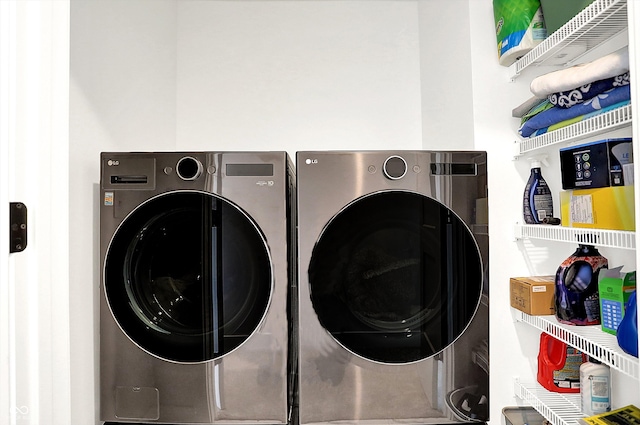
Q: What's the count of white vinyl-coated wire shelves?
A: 5